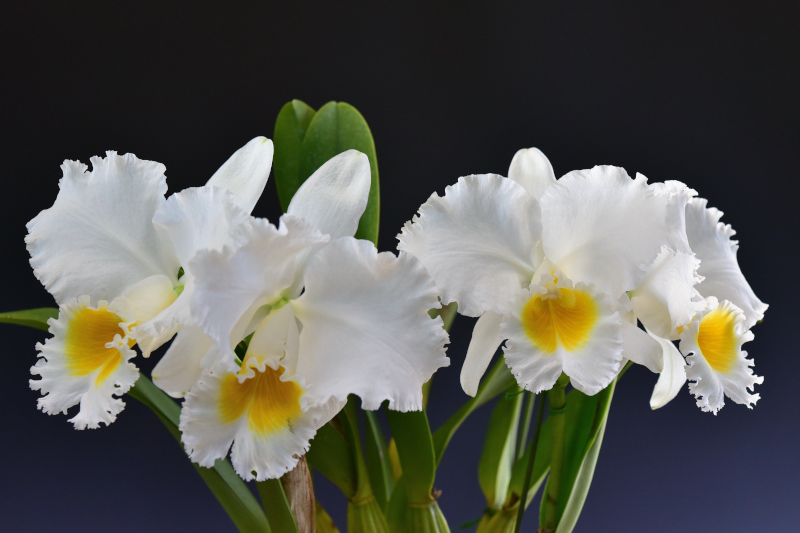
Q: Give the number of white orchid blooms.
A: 4